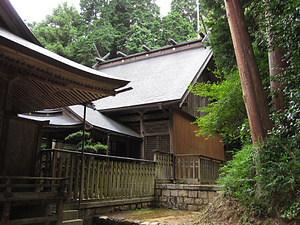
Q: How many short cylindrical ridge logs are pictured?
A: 5